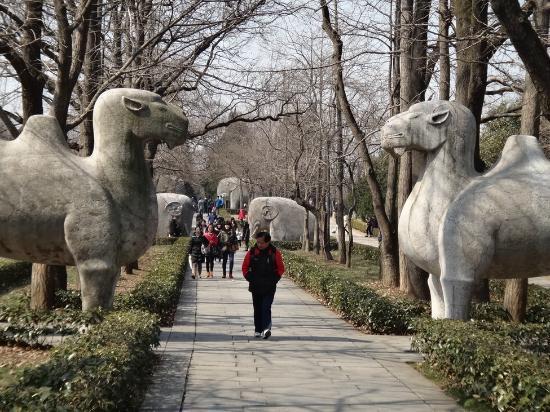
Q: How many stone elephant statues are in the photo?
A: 3